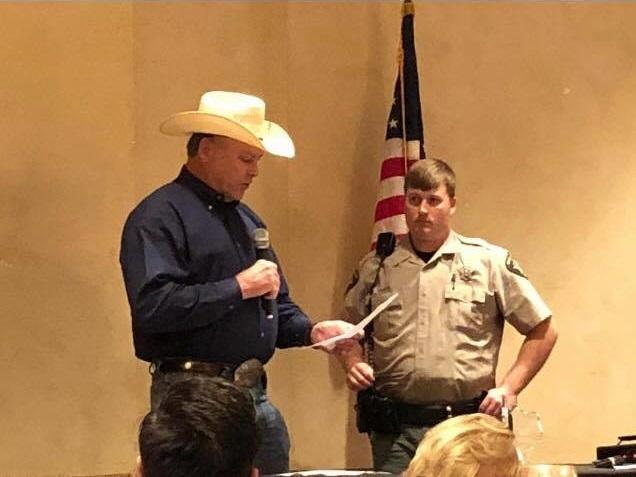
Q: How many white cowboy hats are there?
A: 1